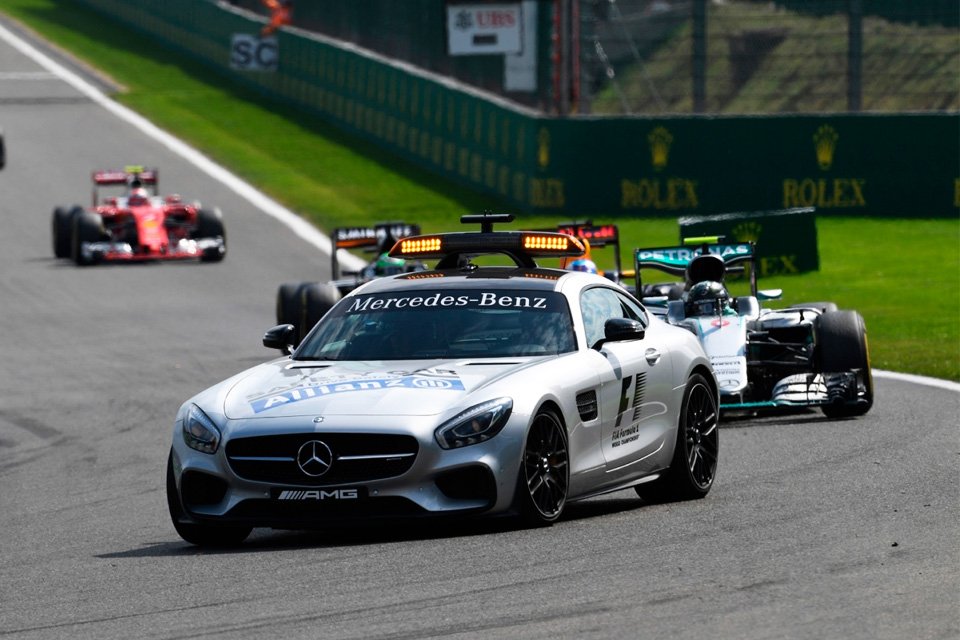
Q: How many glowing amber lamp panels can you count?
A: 2